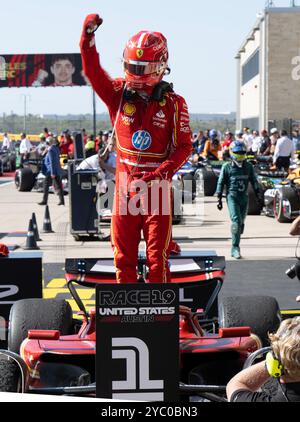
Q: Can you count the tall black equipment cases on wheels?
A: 1